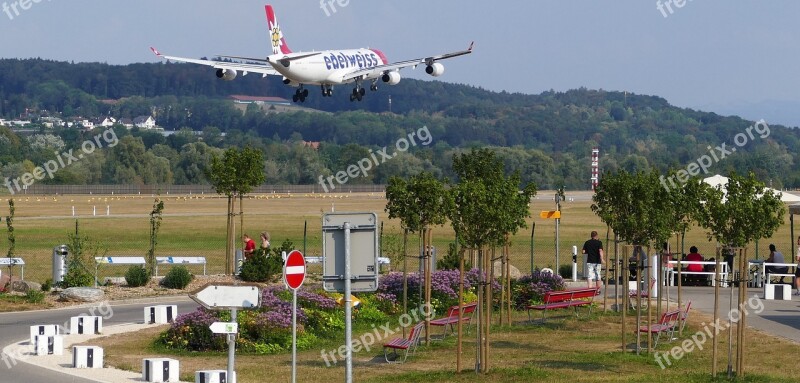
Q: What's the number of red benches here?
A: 6